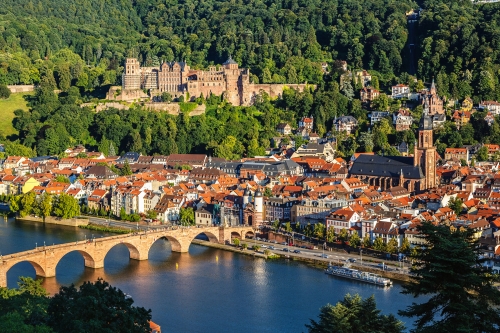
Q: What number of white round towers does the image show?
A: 2